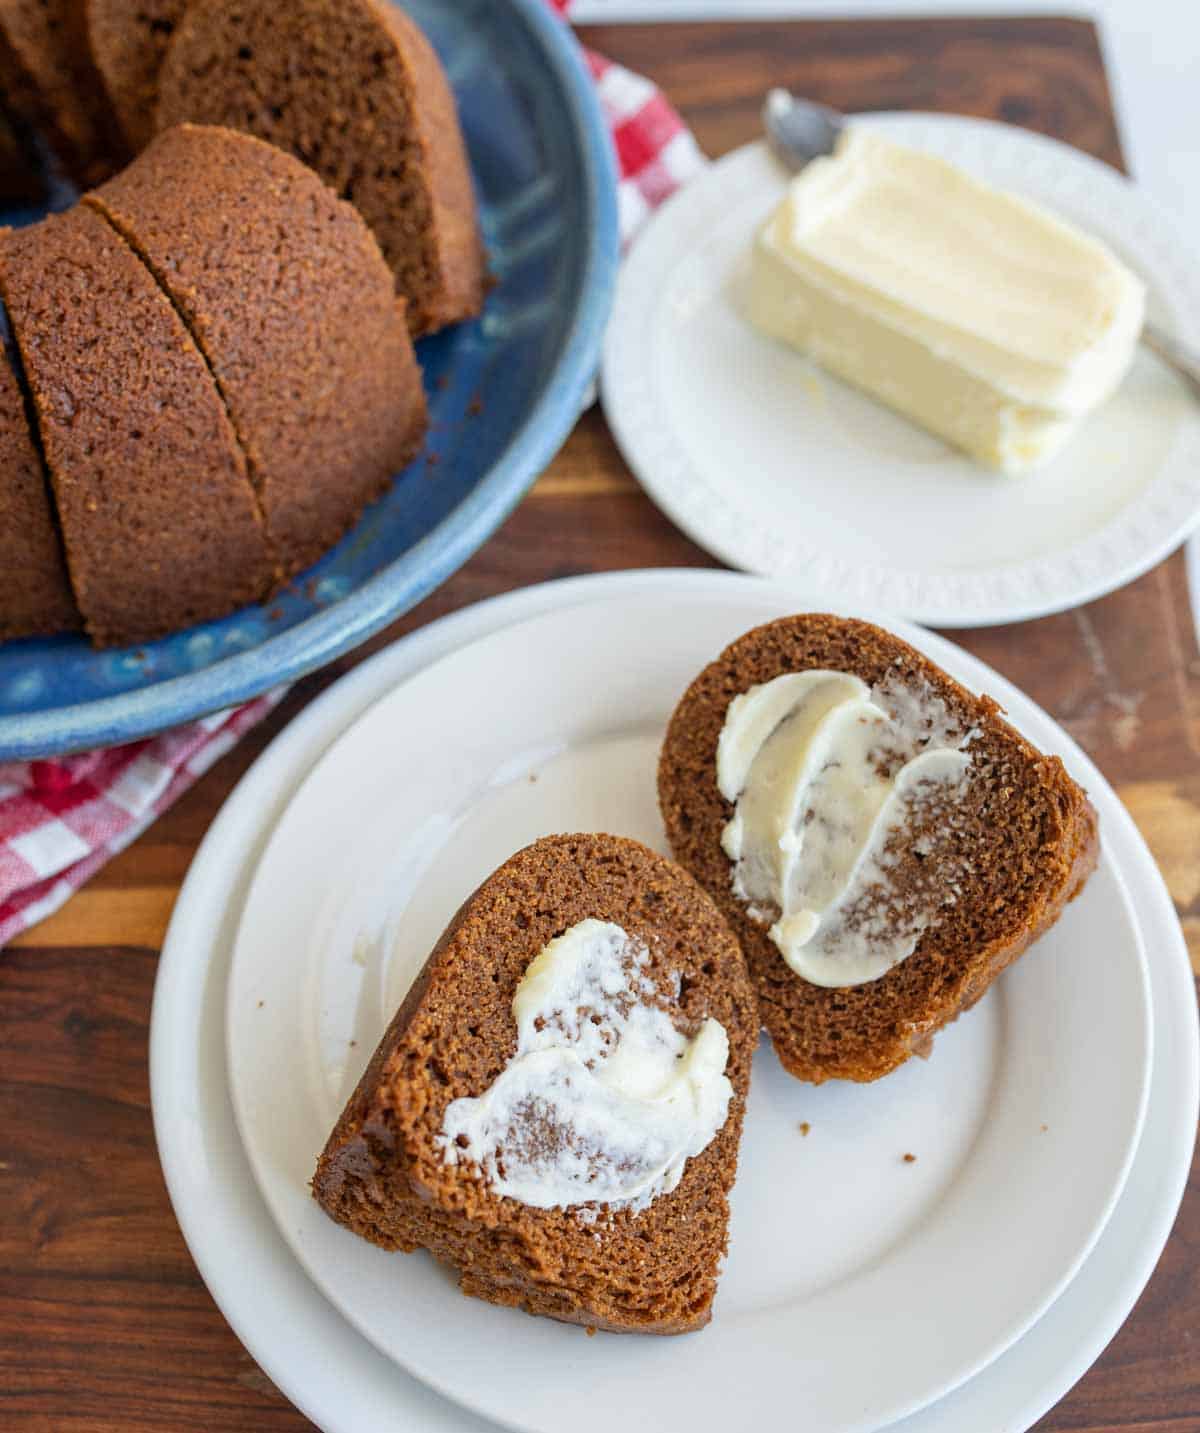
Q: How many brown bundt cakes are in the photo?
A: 1